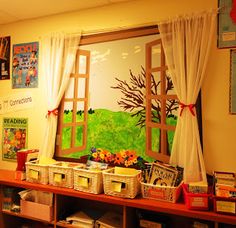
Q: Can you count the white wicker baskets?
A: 4